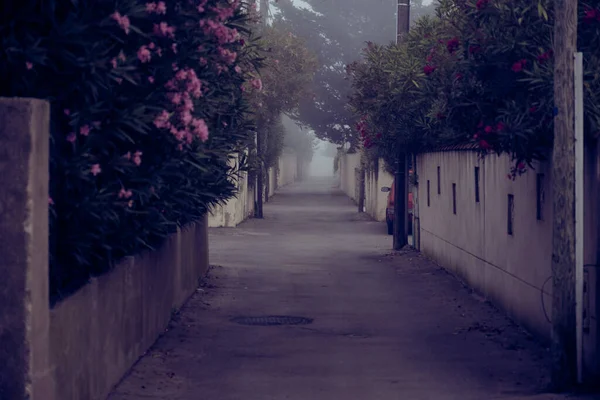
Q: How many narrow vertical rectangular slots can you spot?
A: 6